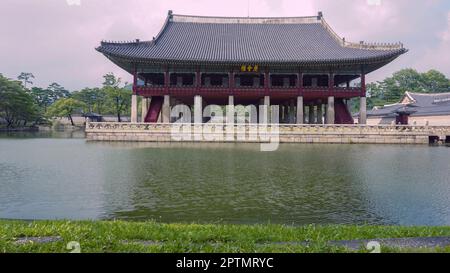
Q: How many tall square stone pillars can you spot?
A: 8